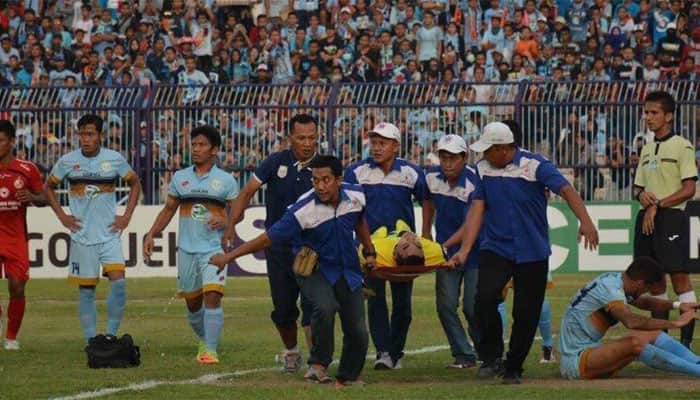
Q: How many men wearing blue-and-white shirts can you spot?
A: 4